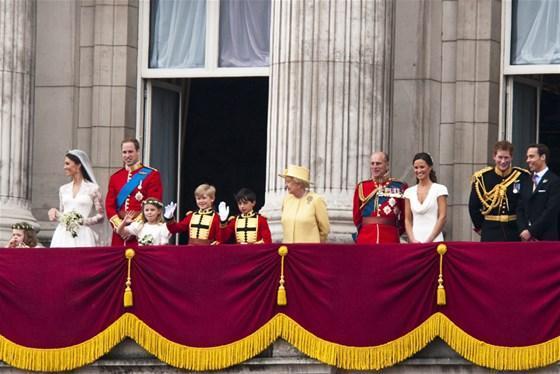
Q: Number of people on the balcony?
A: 11